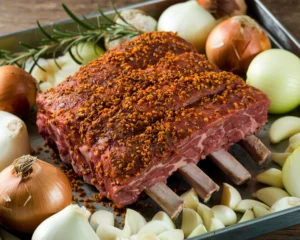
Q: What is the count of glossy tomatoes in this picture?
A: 0